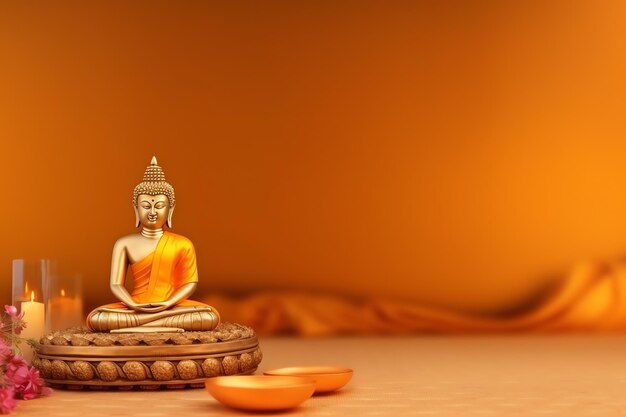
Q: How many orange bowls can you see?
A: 2